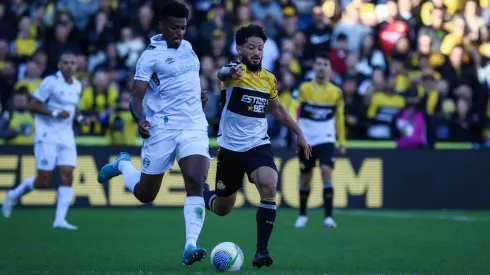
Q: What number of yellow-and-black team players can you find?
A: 2